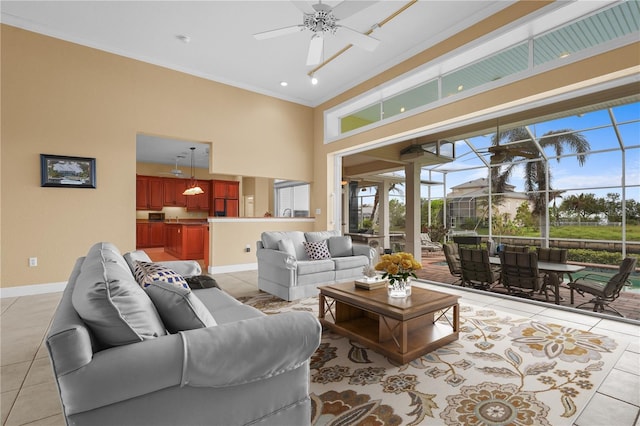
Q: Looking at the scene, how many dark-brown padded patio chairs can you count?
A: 6